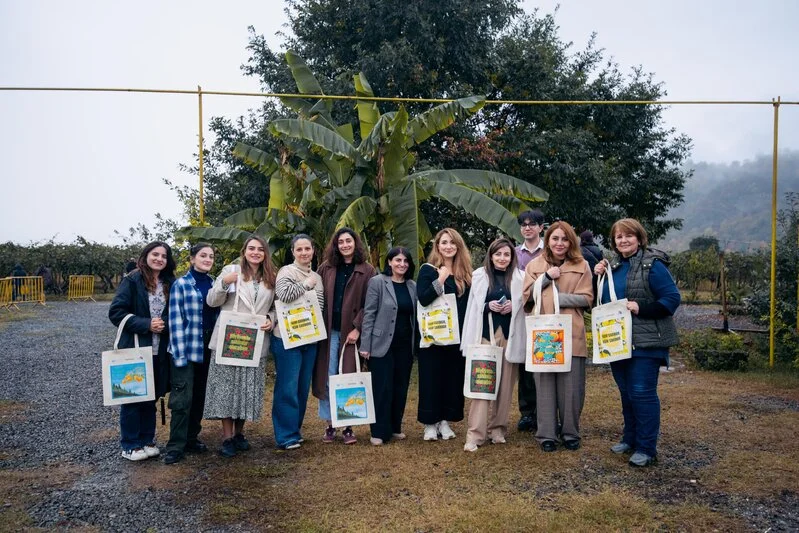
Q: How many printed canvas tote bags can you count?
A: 8